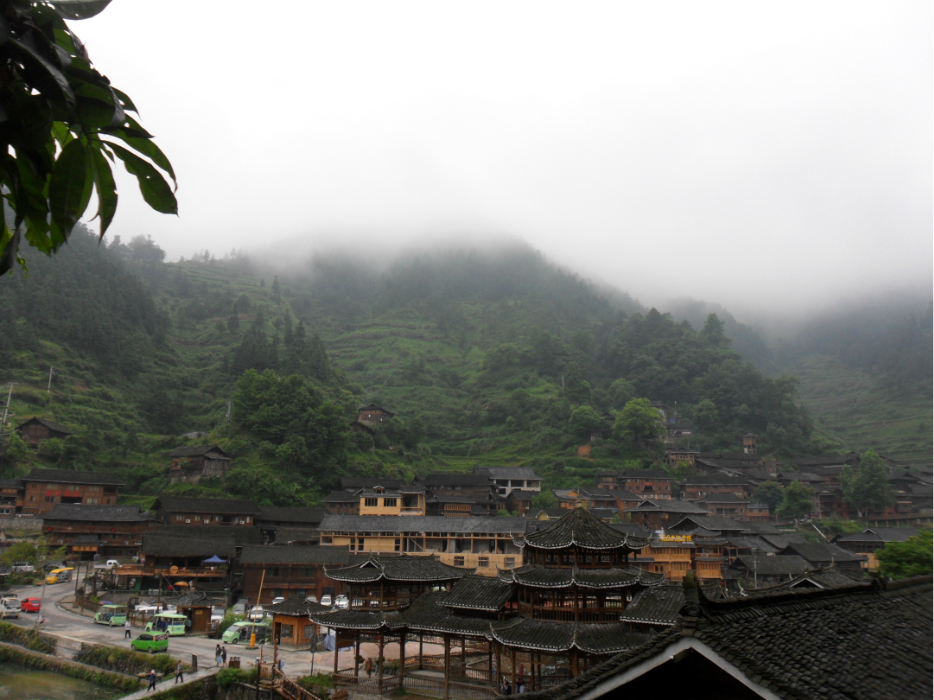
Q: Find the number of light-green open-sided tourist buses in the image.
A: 3